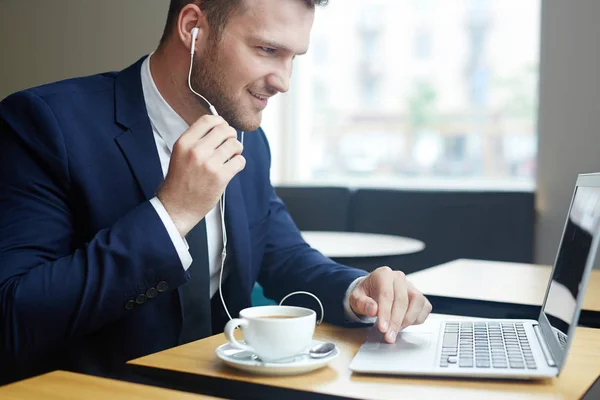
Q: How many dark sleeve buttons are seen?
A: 4